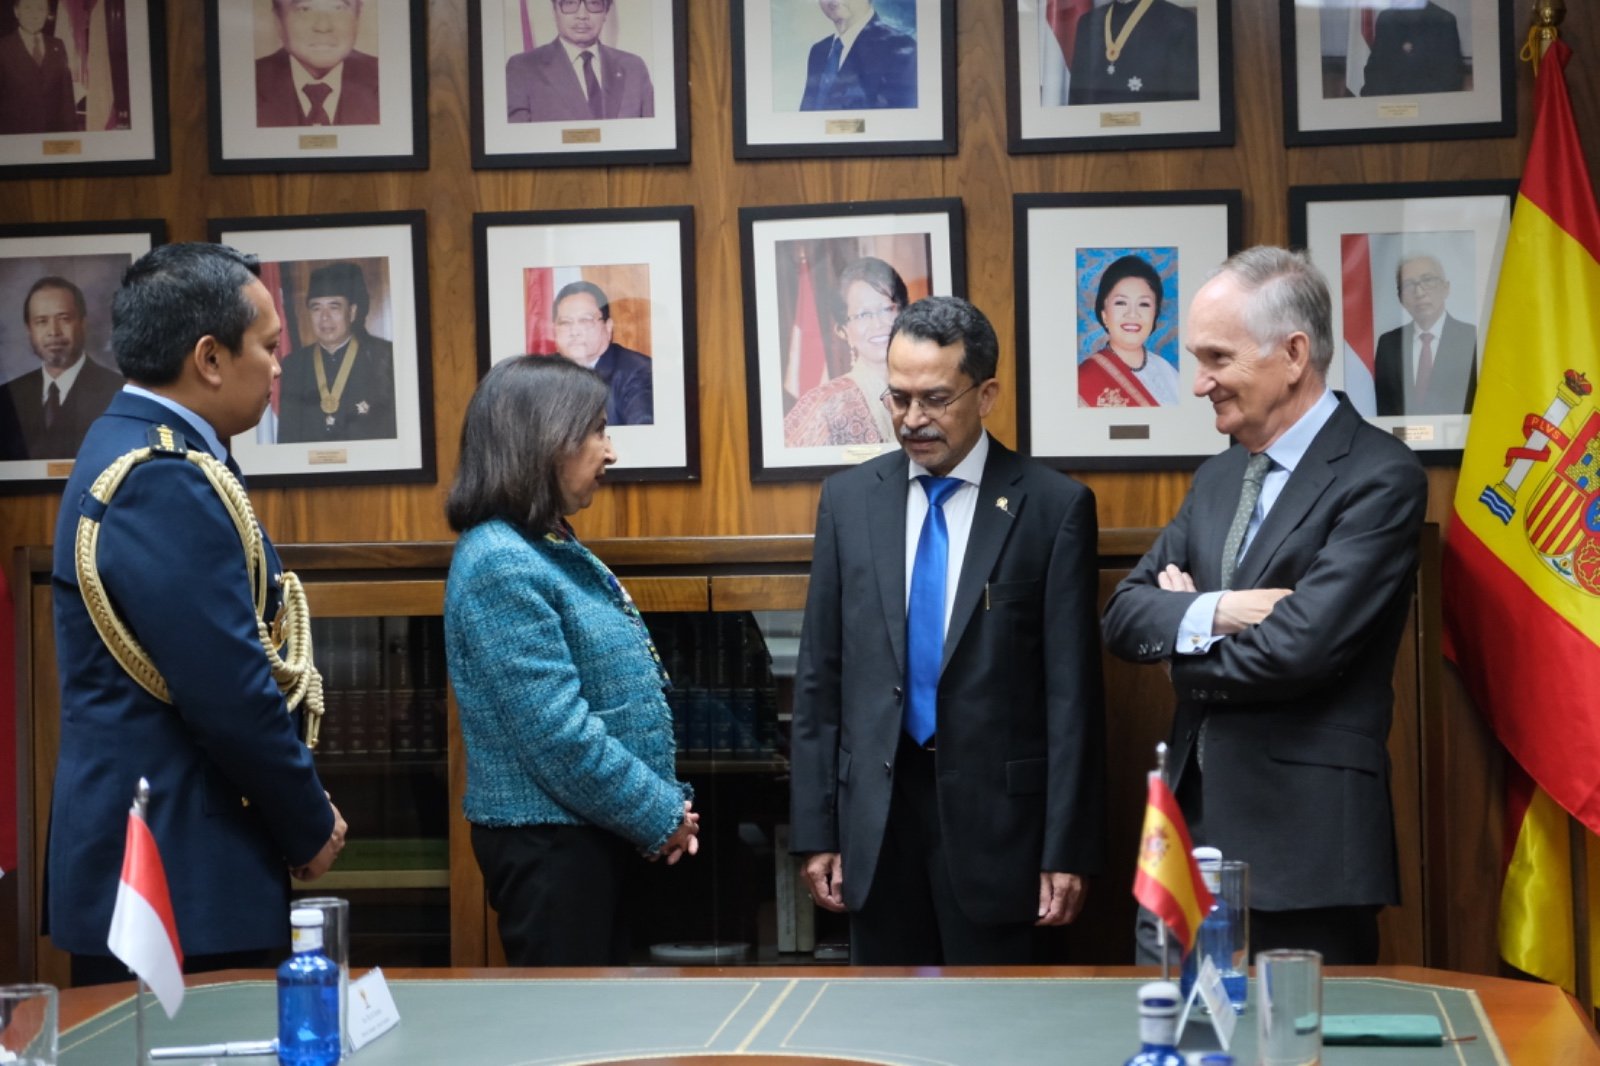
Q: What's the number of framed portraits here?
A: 12